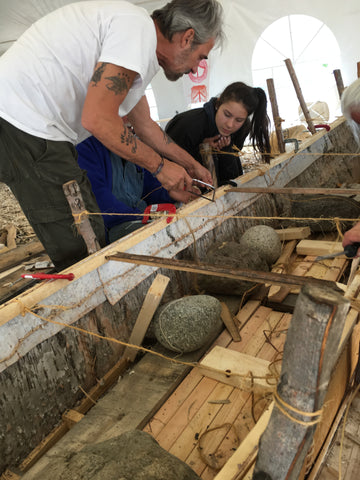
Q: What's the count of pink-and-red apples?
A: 0